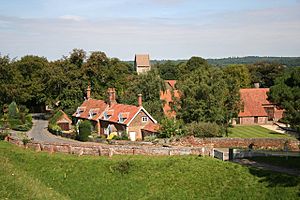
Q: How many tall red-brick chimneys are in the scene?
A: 3